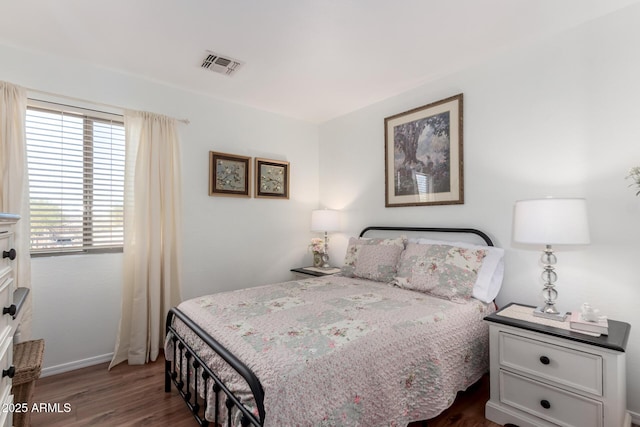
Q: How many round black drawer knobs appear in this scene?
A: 5